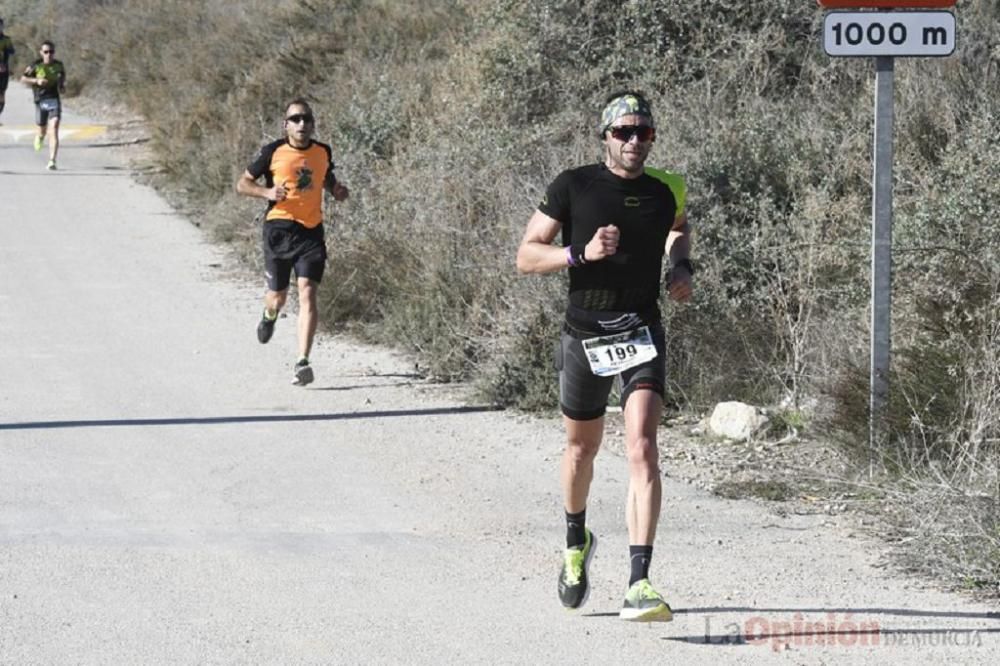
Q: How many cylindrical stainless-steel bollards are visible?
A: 0